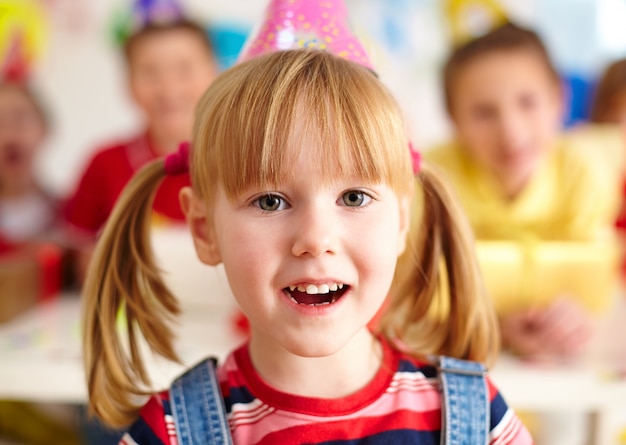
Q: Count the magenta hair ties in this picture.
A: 2